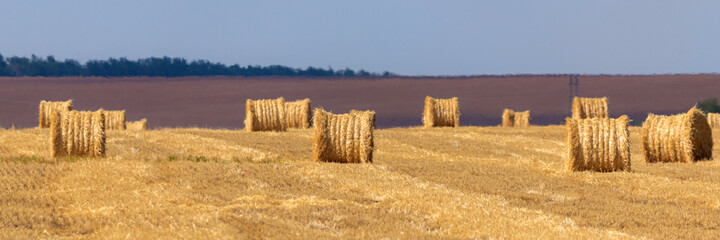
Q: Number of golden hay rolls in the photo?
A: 13